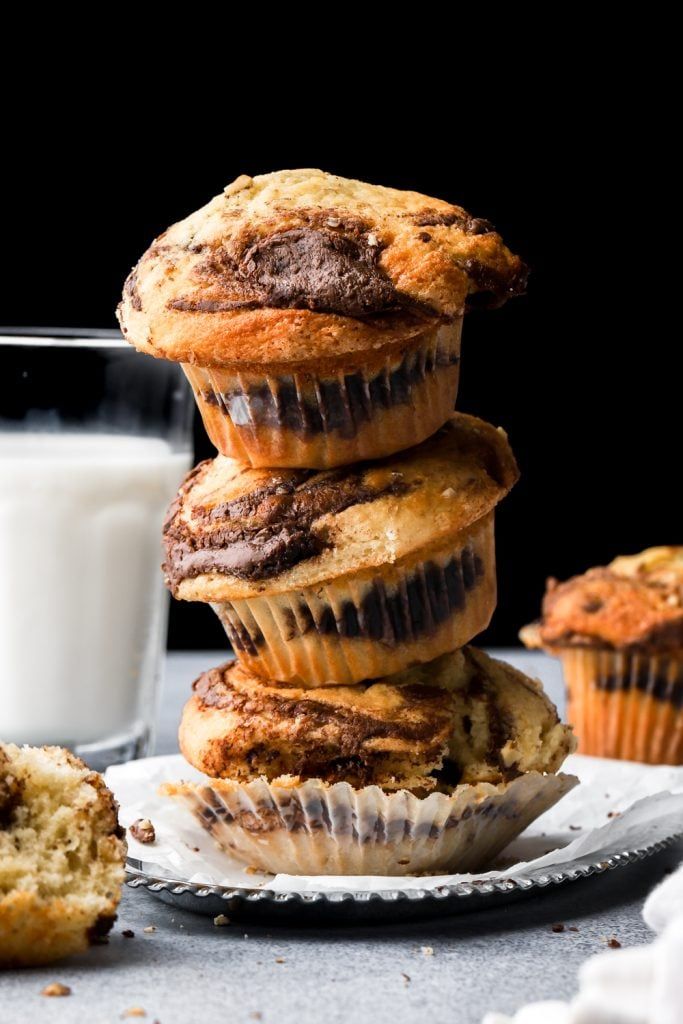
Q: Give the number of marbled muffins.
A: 5